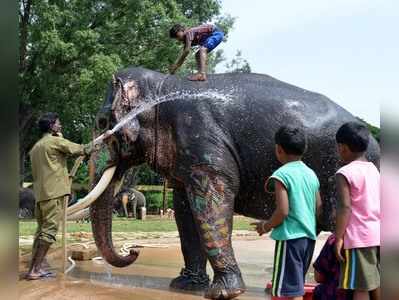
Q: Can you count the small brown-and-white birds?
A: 0